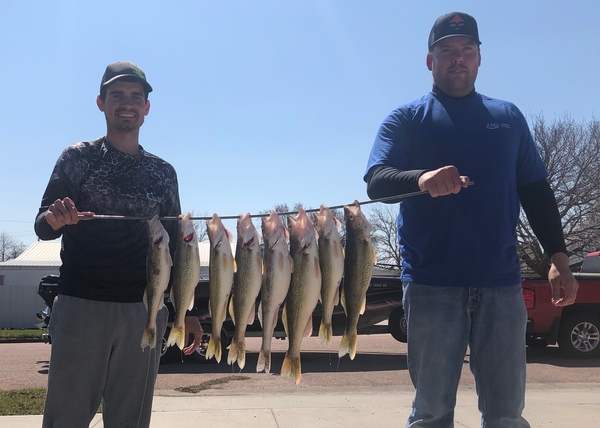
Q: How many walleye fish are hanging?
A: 8